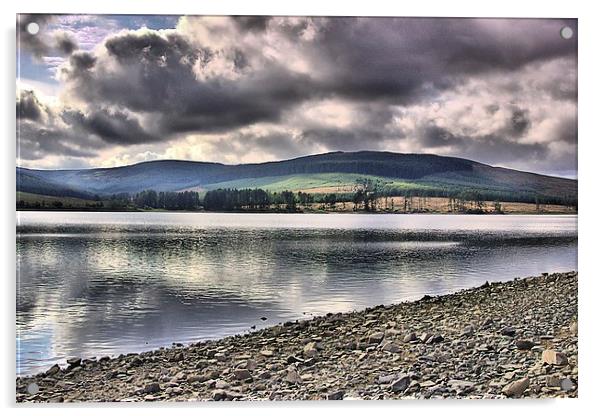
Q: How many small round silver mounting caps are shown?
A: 4